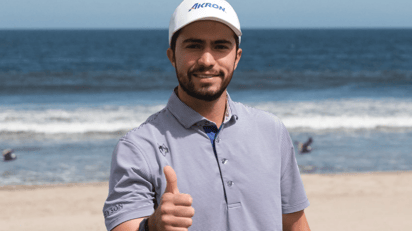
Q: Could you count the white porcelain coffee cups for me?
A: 0